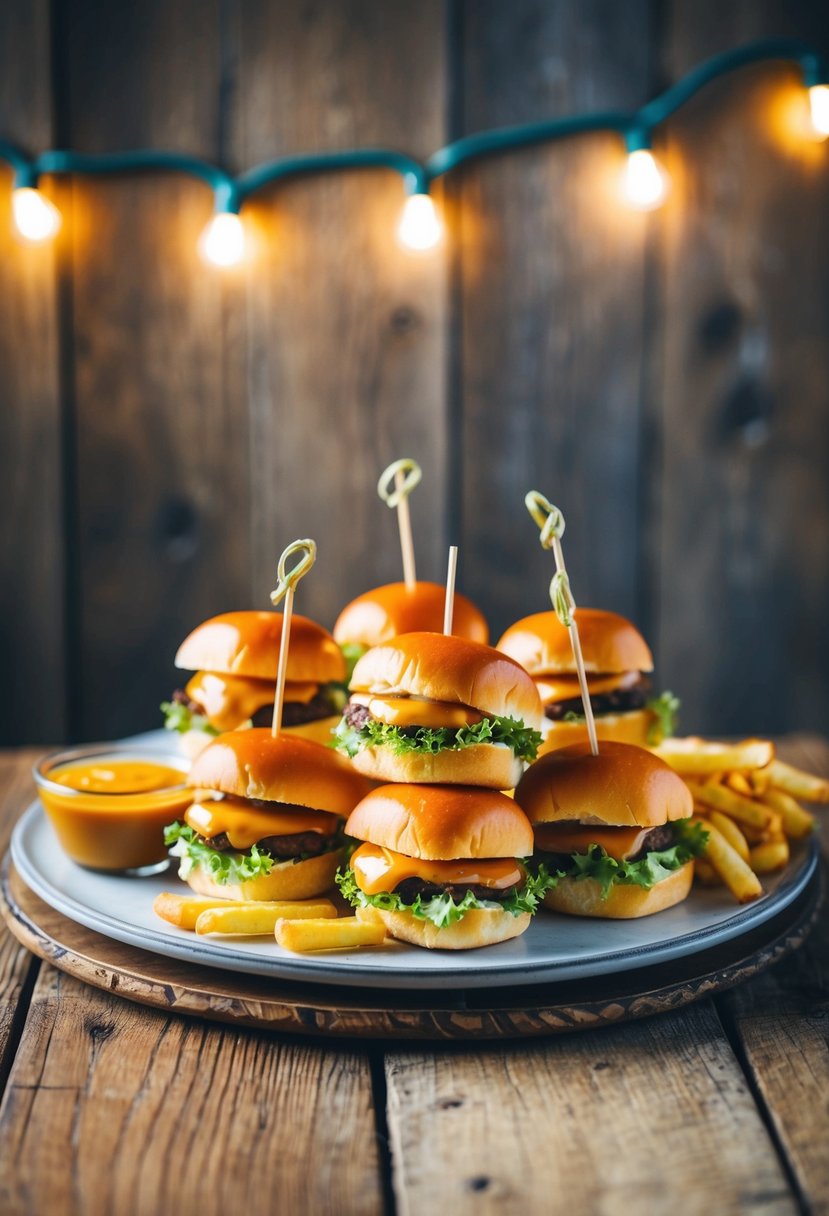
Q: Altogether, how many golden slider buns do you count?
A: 7